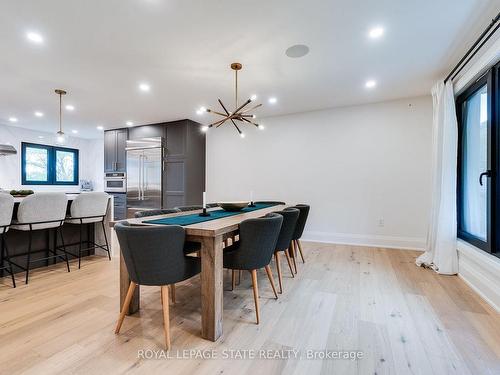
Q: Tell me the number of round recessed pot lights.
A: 12